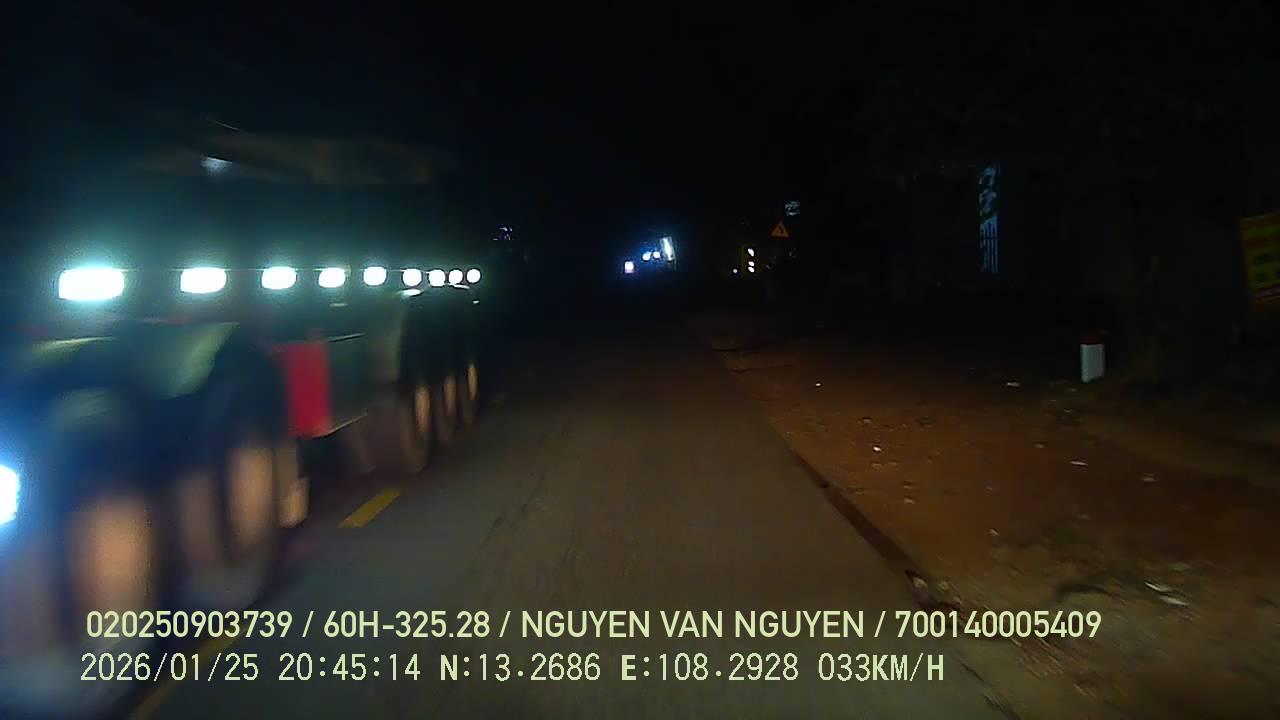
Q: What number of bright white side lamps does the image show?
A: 9